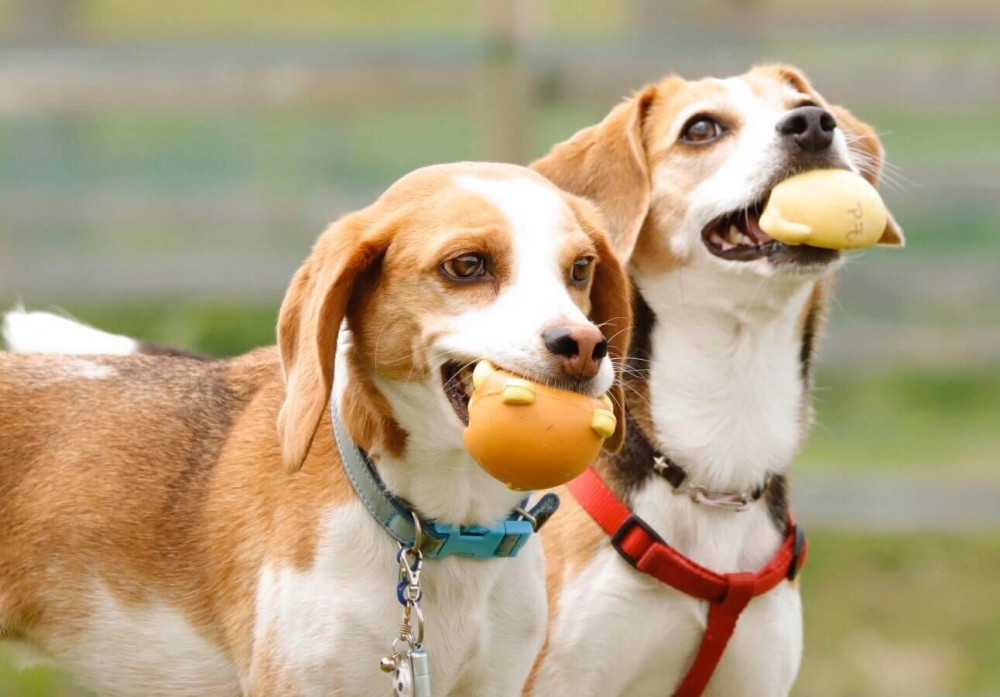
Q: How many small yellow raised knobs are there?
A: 4